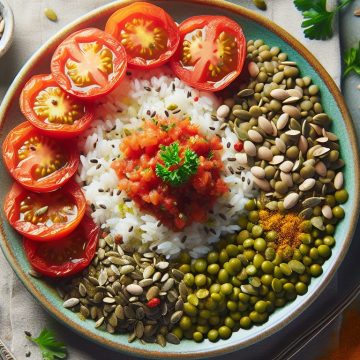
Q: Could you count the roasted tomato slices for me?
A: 7